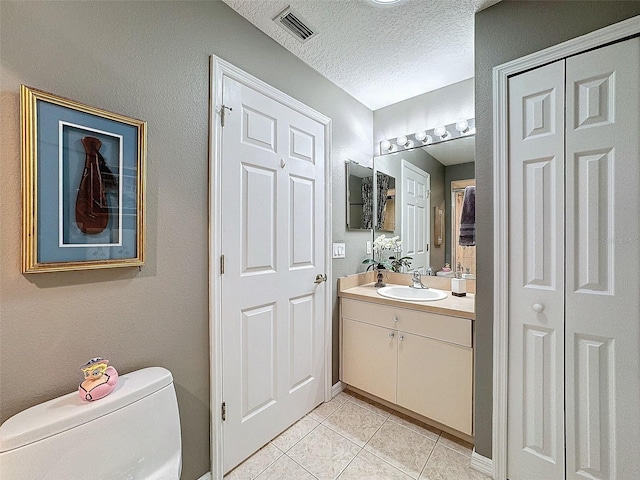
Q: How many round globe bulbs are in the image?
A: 5